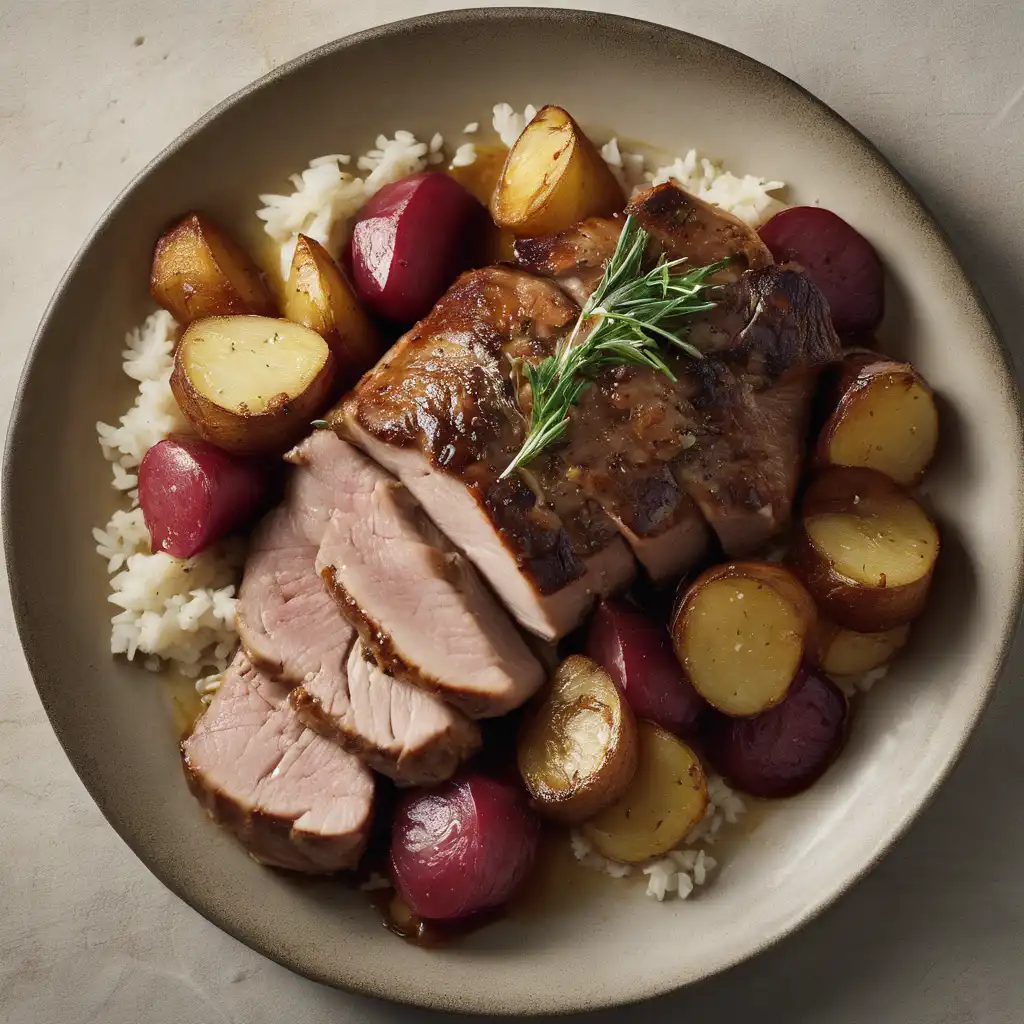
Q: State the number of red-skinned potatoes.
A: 6